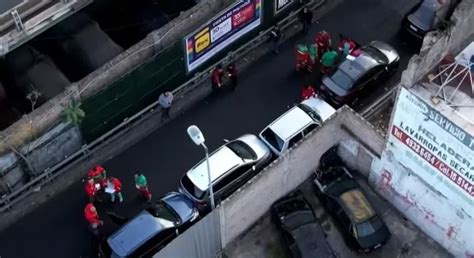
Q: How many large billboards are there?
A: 2